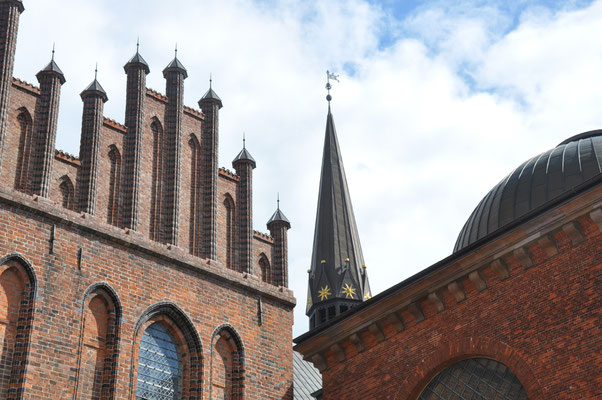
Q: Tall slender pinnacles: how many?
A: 8